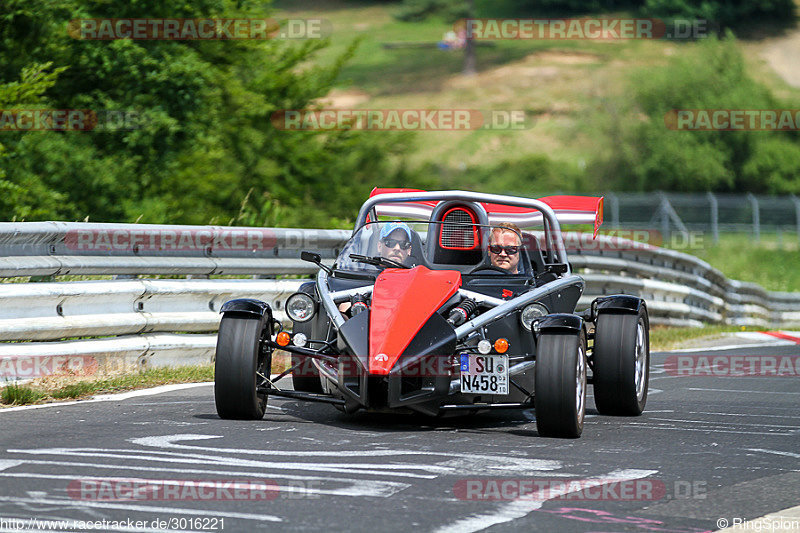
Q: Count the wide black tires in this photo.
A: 4